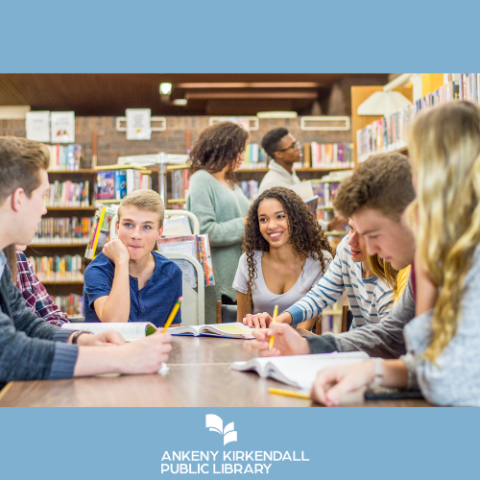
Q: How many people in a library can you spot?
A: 9